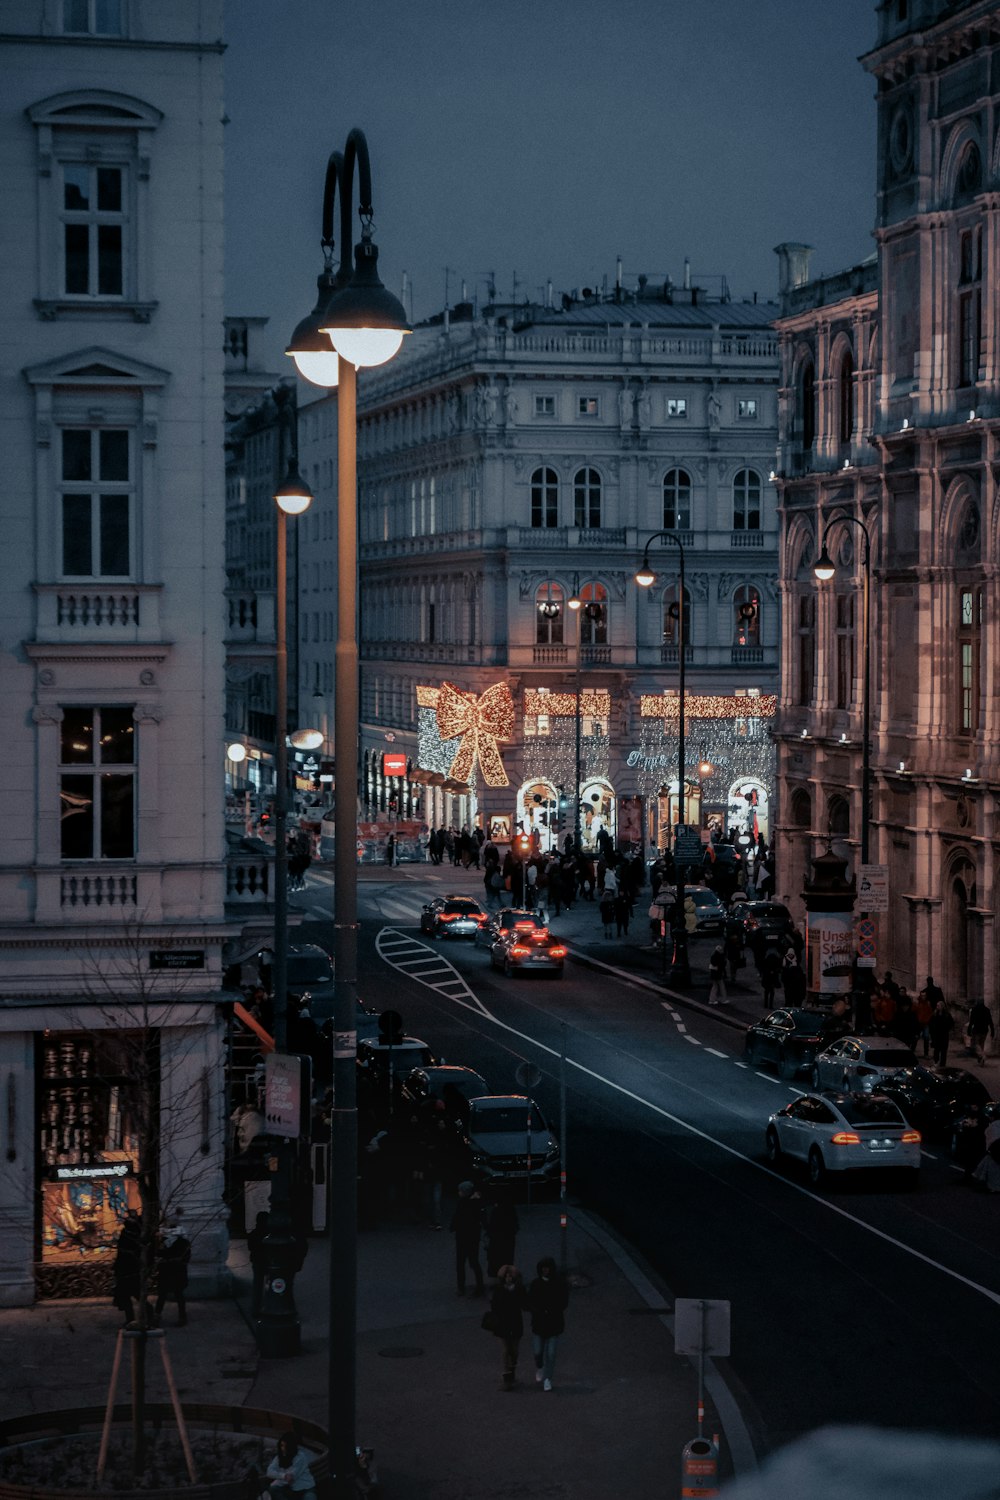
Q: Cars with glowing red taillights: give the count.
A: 4